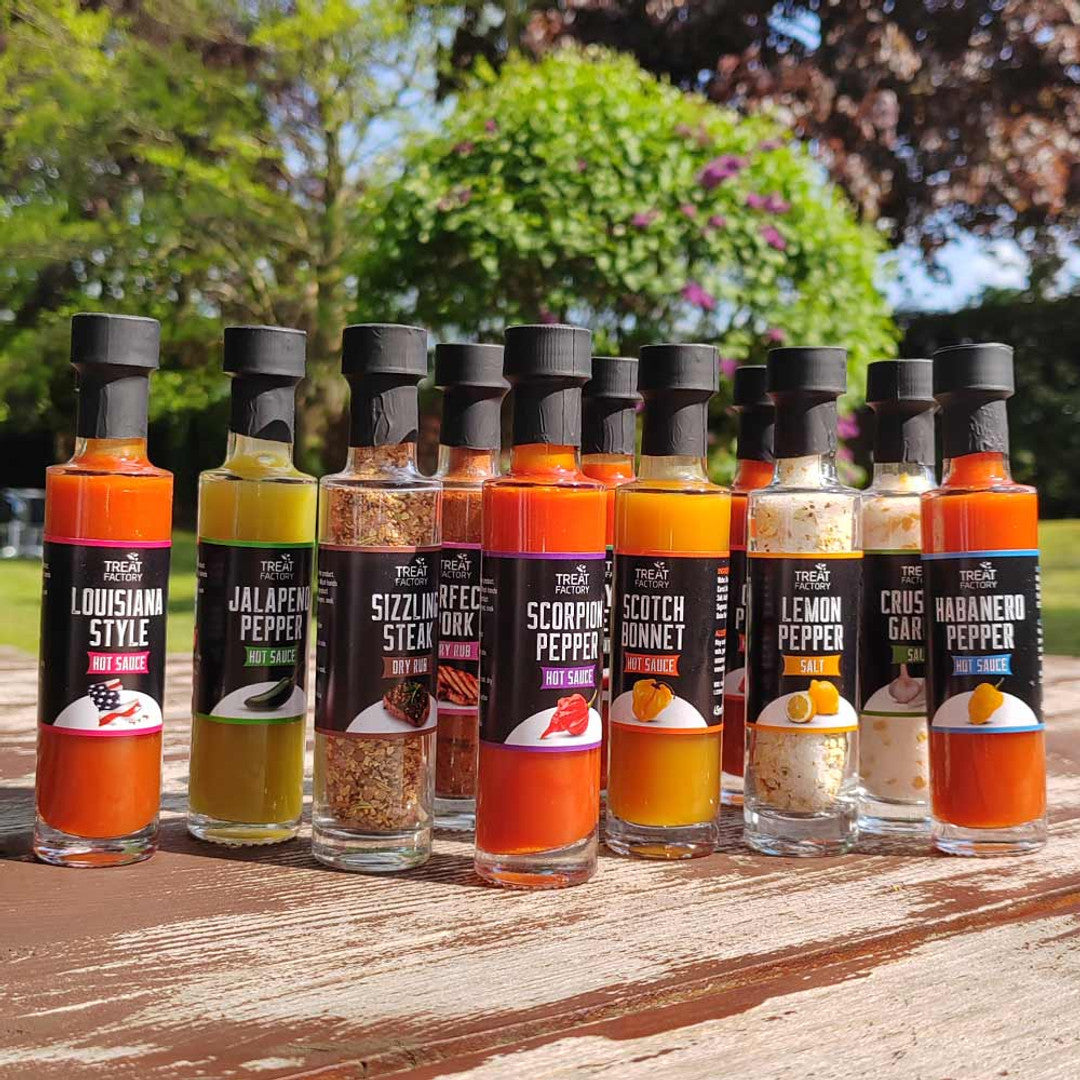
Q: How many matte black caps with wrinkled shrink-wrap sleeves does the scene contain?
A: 11